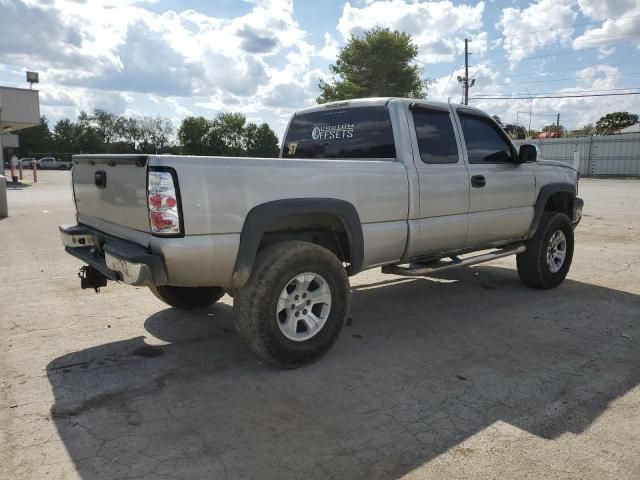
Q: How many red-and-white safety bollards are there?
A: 3